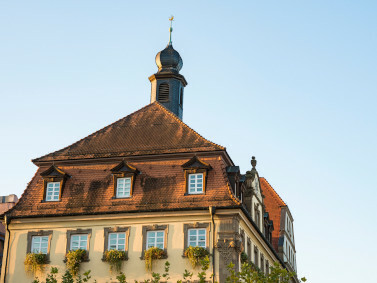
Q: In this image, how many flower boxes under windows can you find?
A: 5